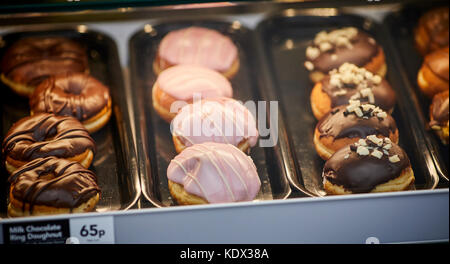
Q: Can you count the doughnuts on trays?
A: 15